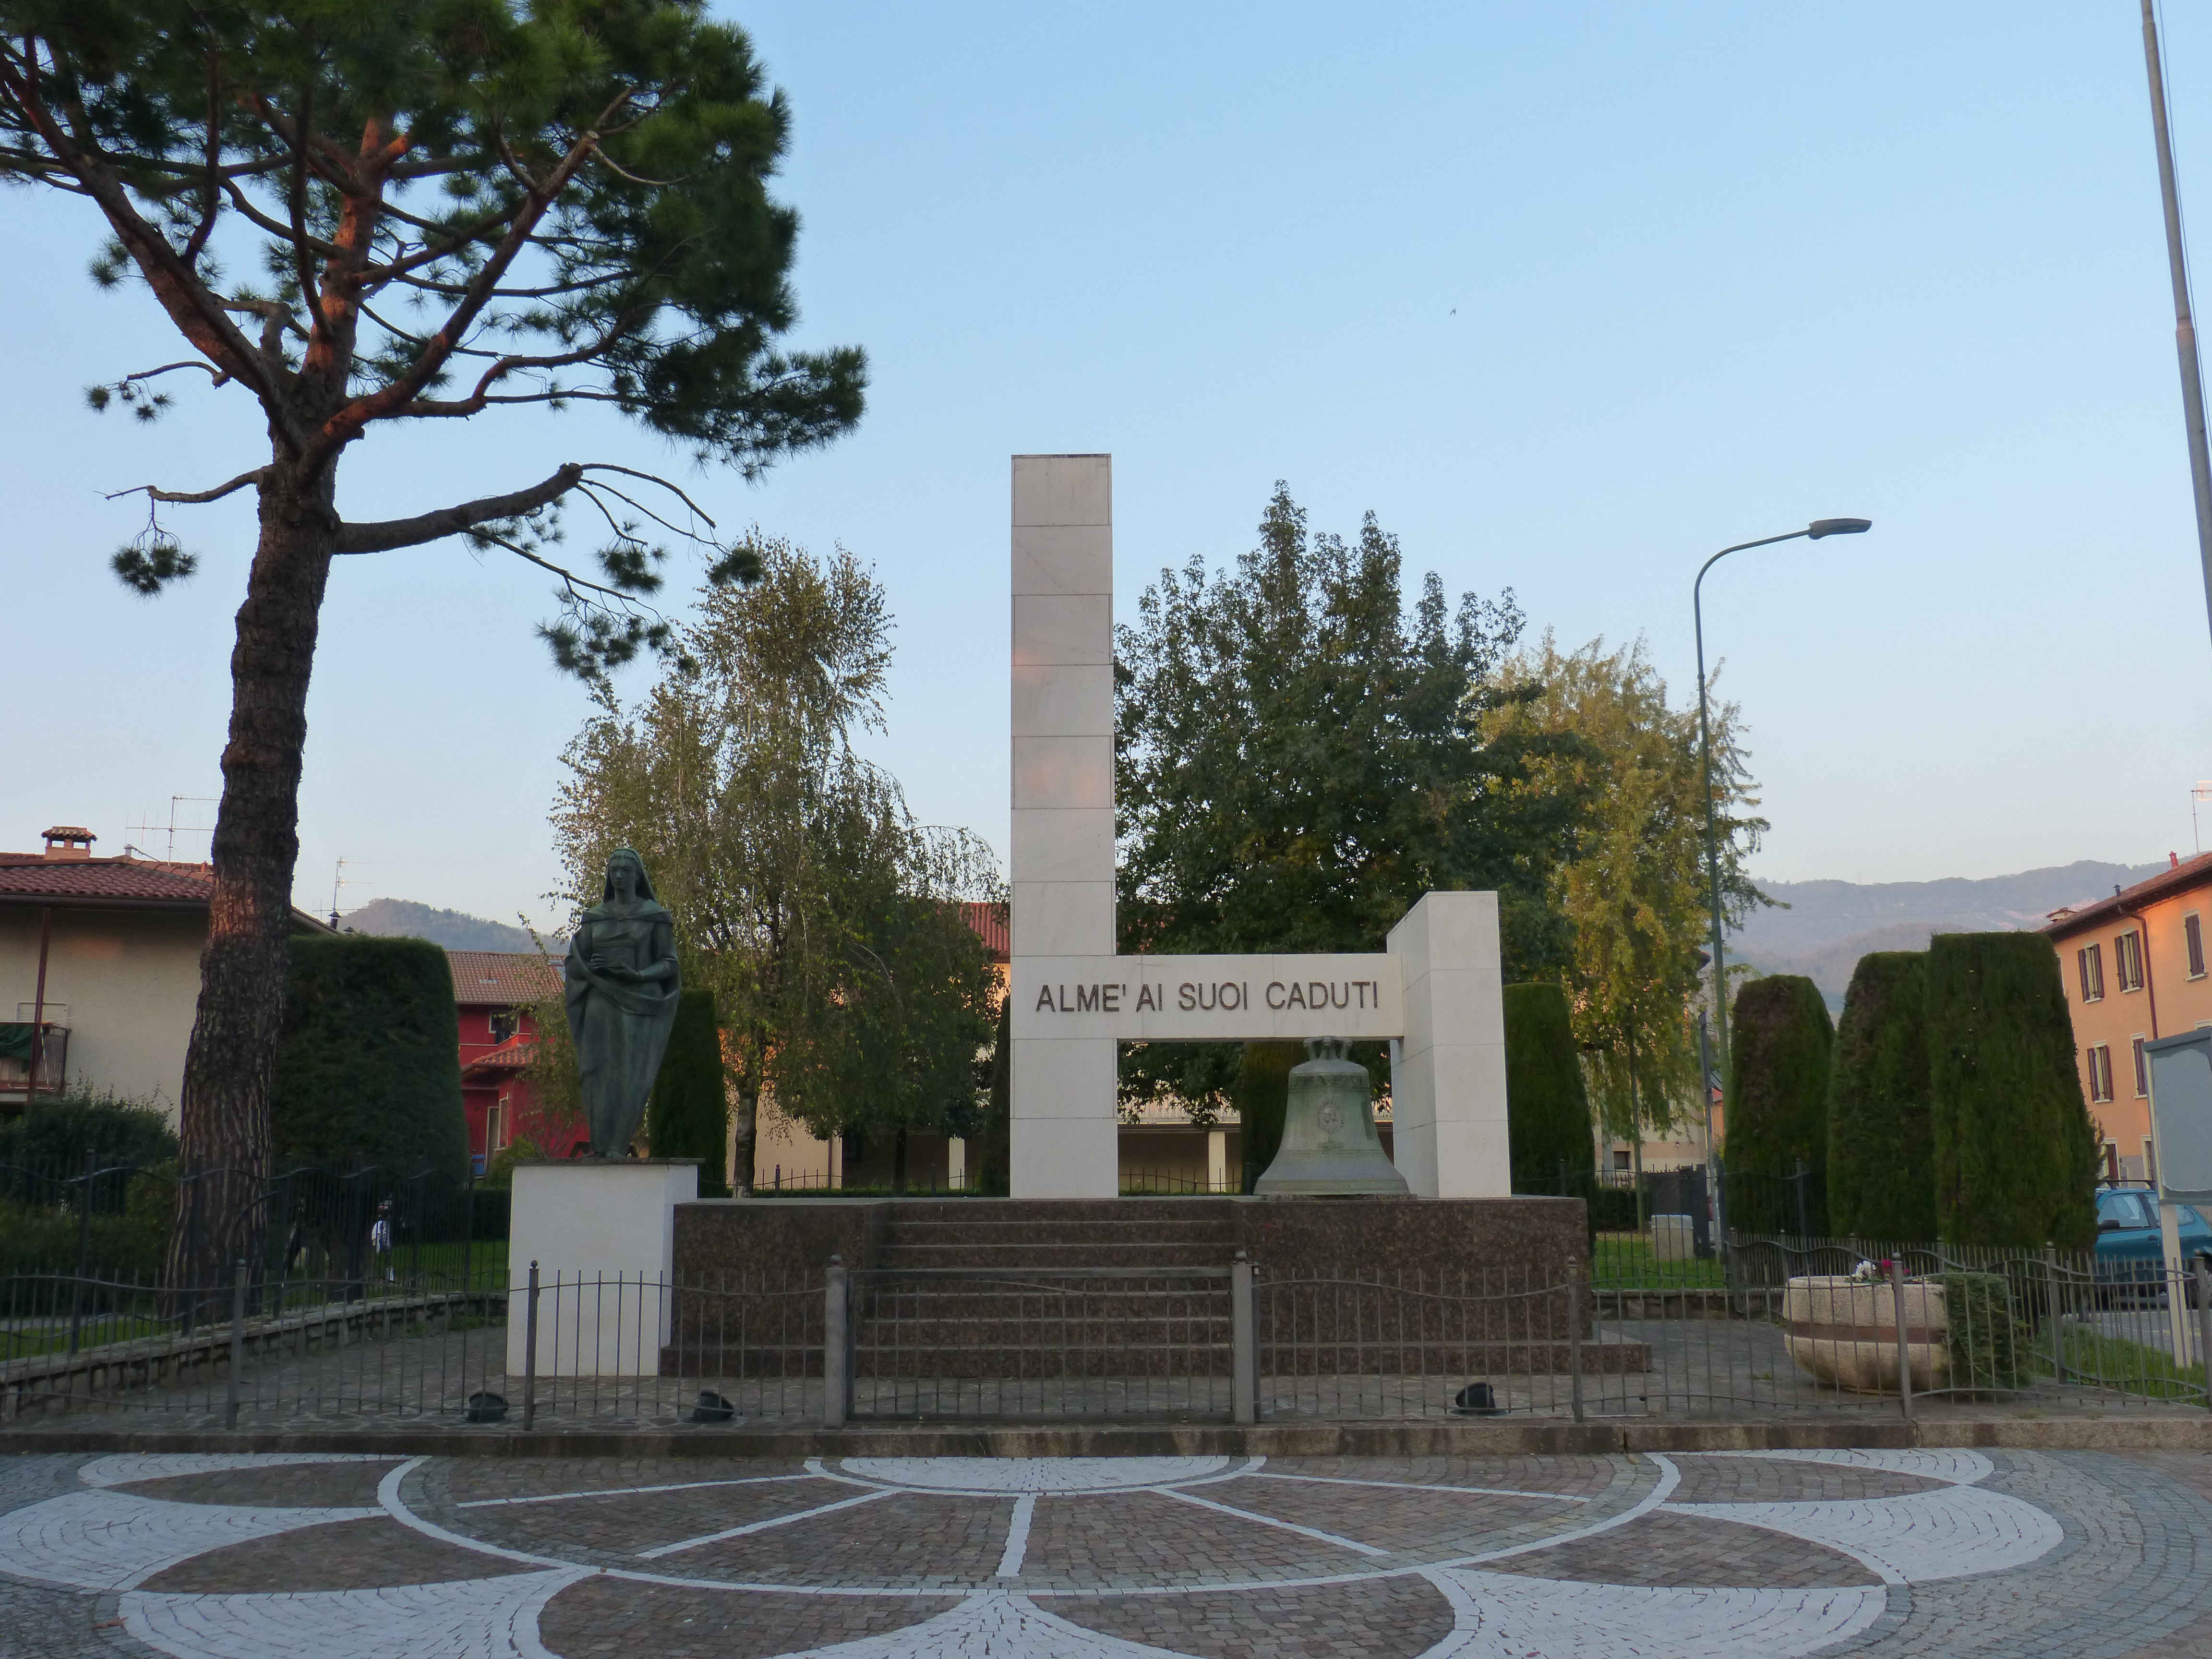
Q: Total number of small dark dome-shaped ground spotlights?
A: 3